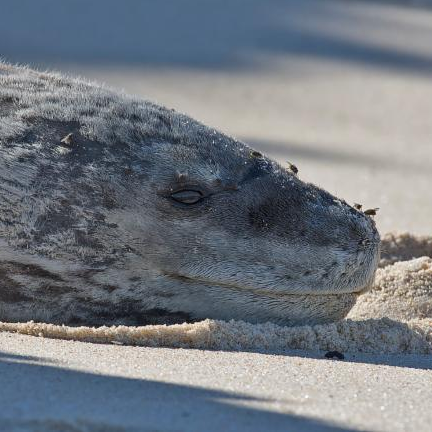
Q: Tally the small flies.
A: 4